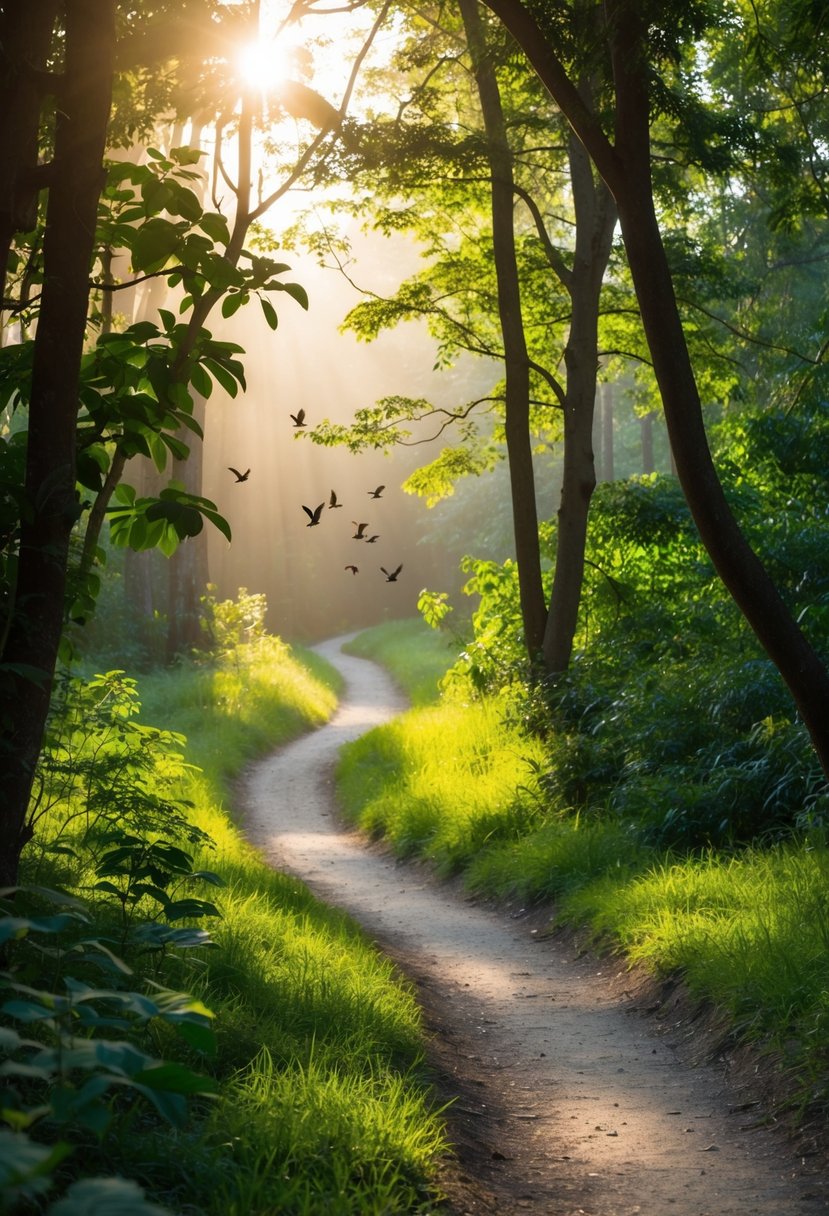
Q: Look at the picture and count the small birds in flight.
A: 9